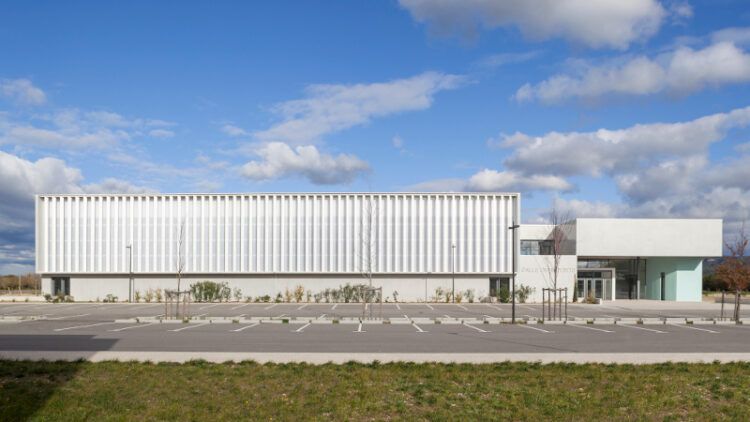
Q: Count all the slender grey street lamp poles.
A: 3